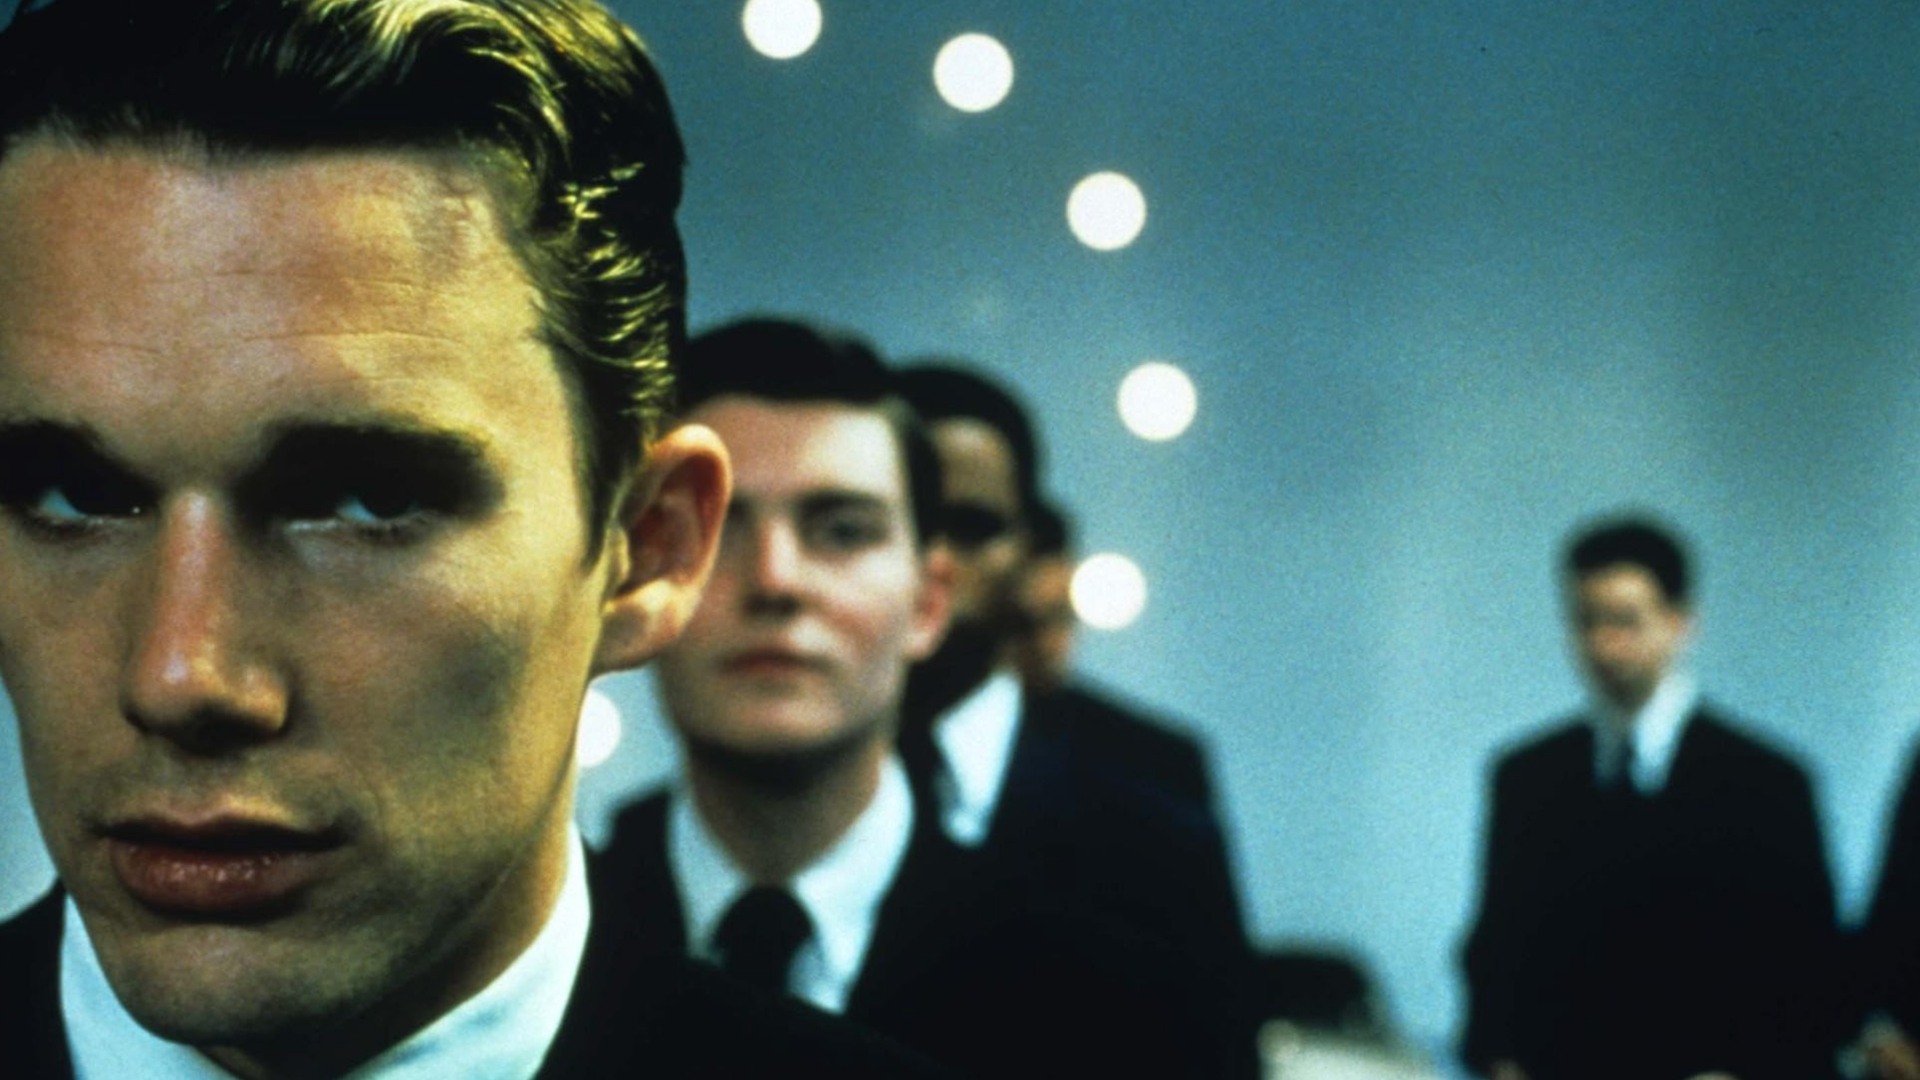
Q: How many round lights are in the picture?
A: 6